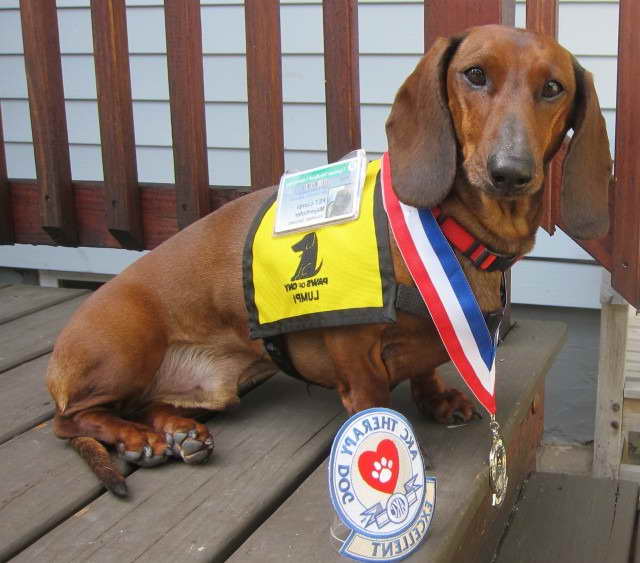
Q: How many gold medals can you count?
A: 1